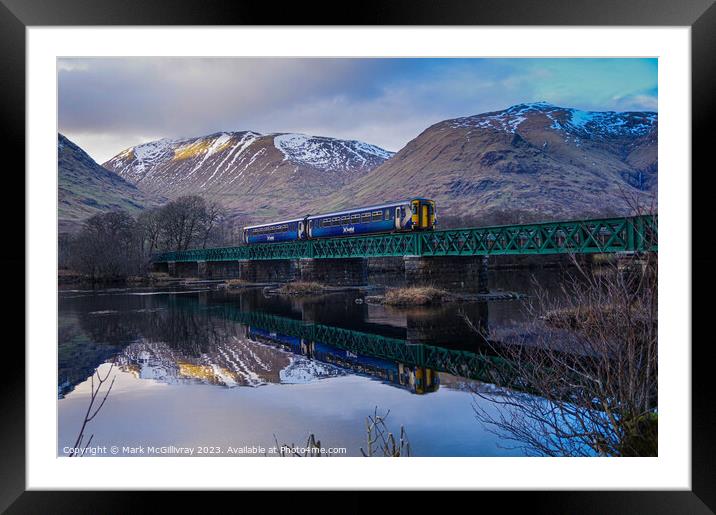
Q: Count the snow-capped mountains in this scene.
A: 2